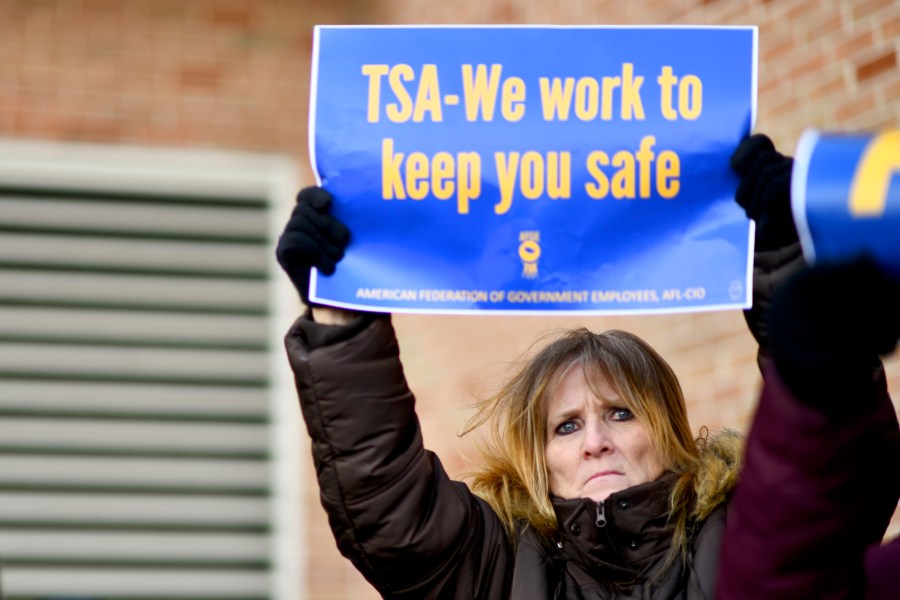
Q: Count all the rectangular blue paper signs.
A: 2